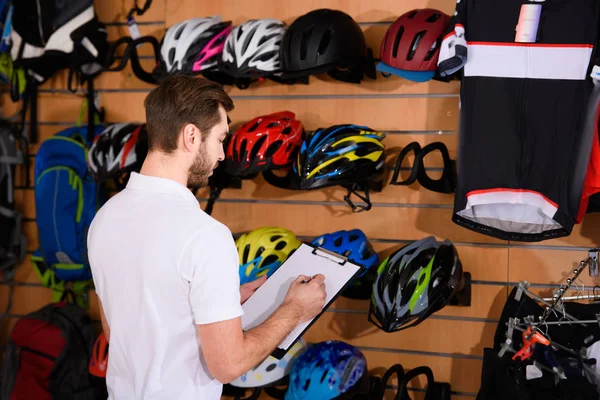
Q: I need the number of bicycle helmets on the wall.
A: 13